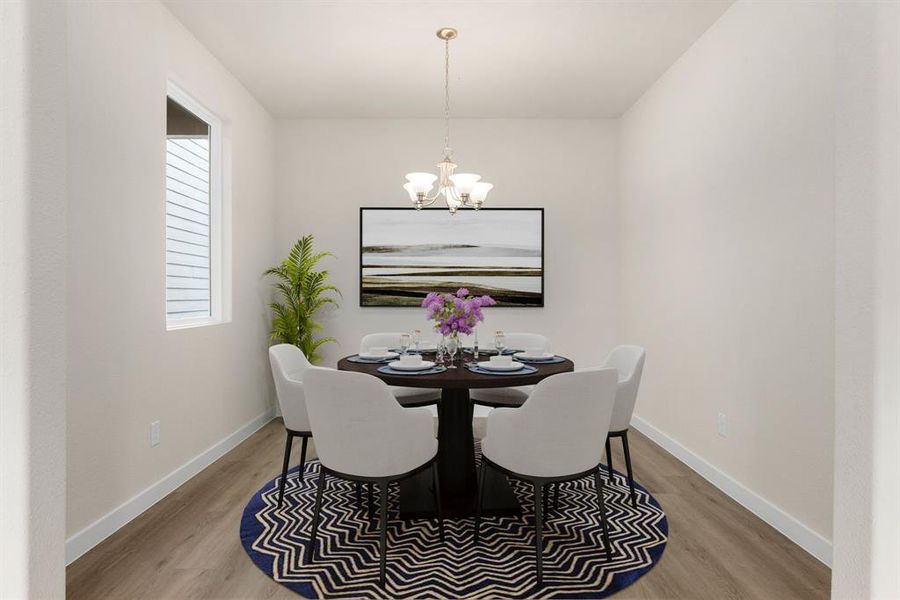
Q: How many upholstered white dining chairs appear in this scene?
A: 6